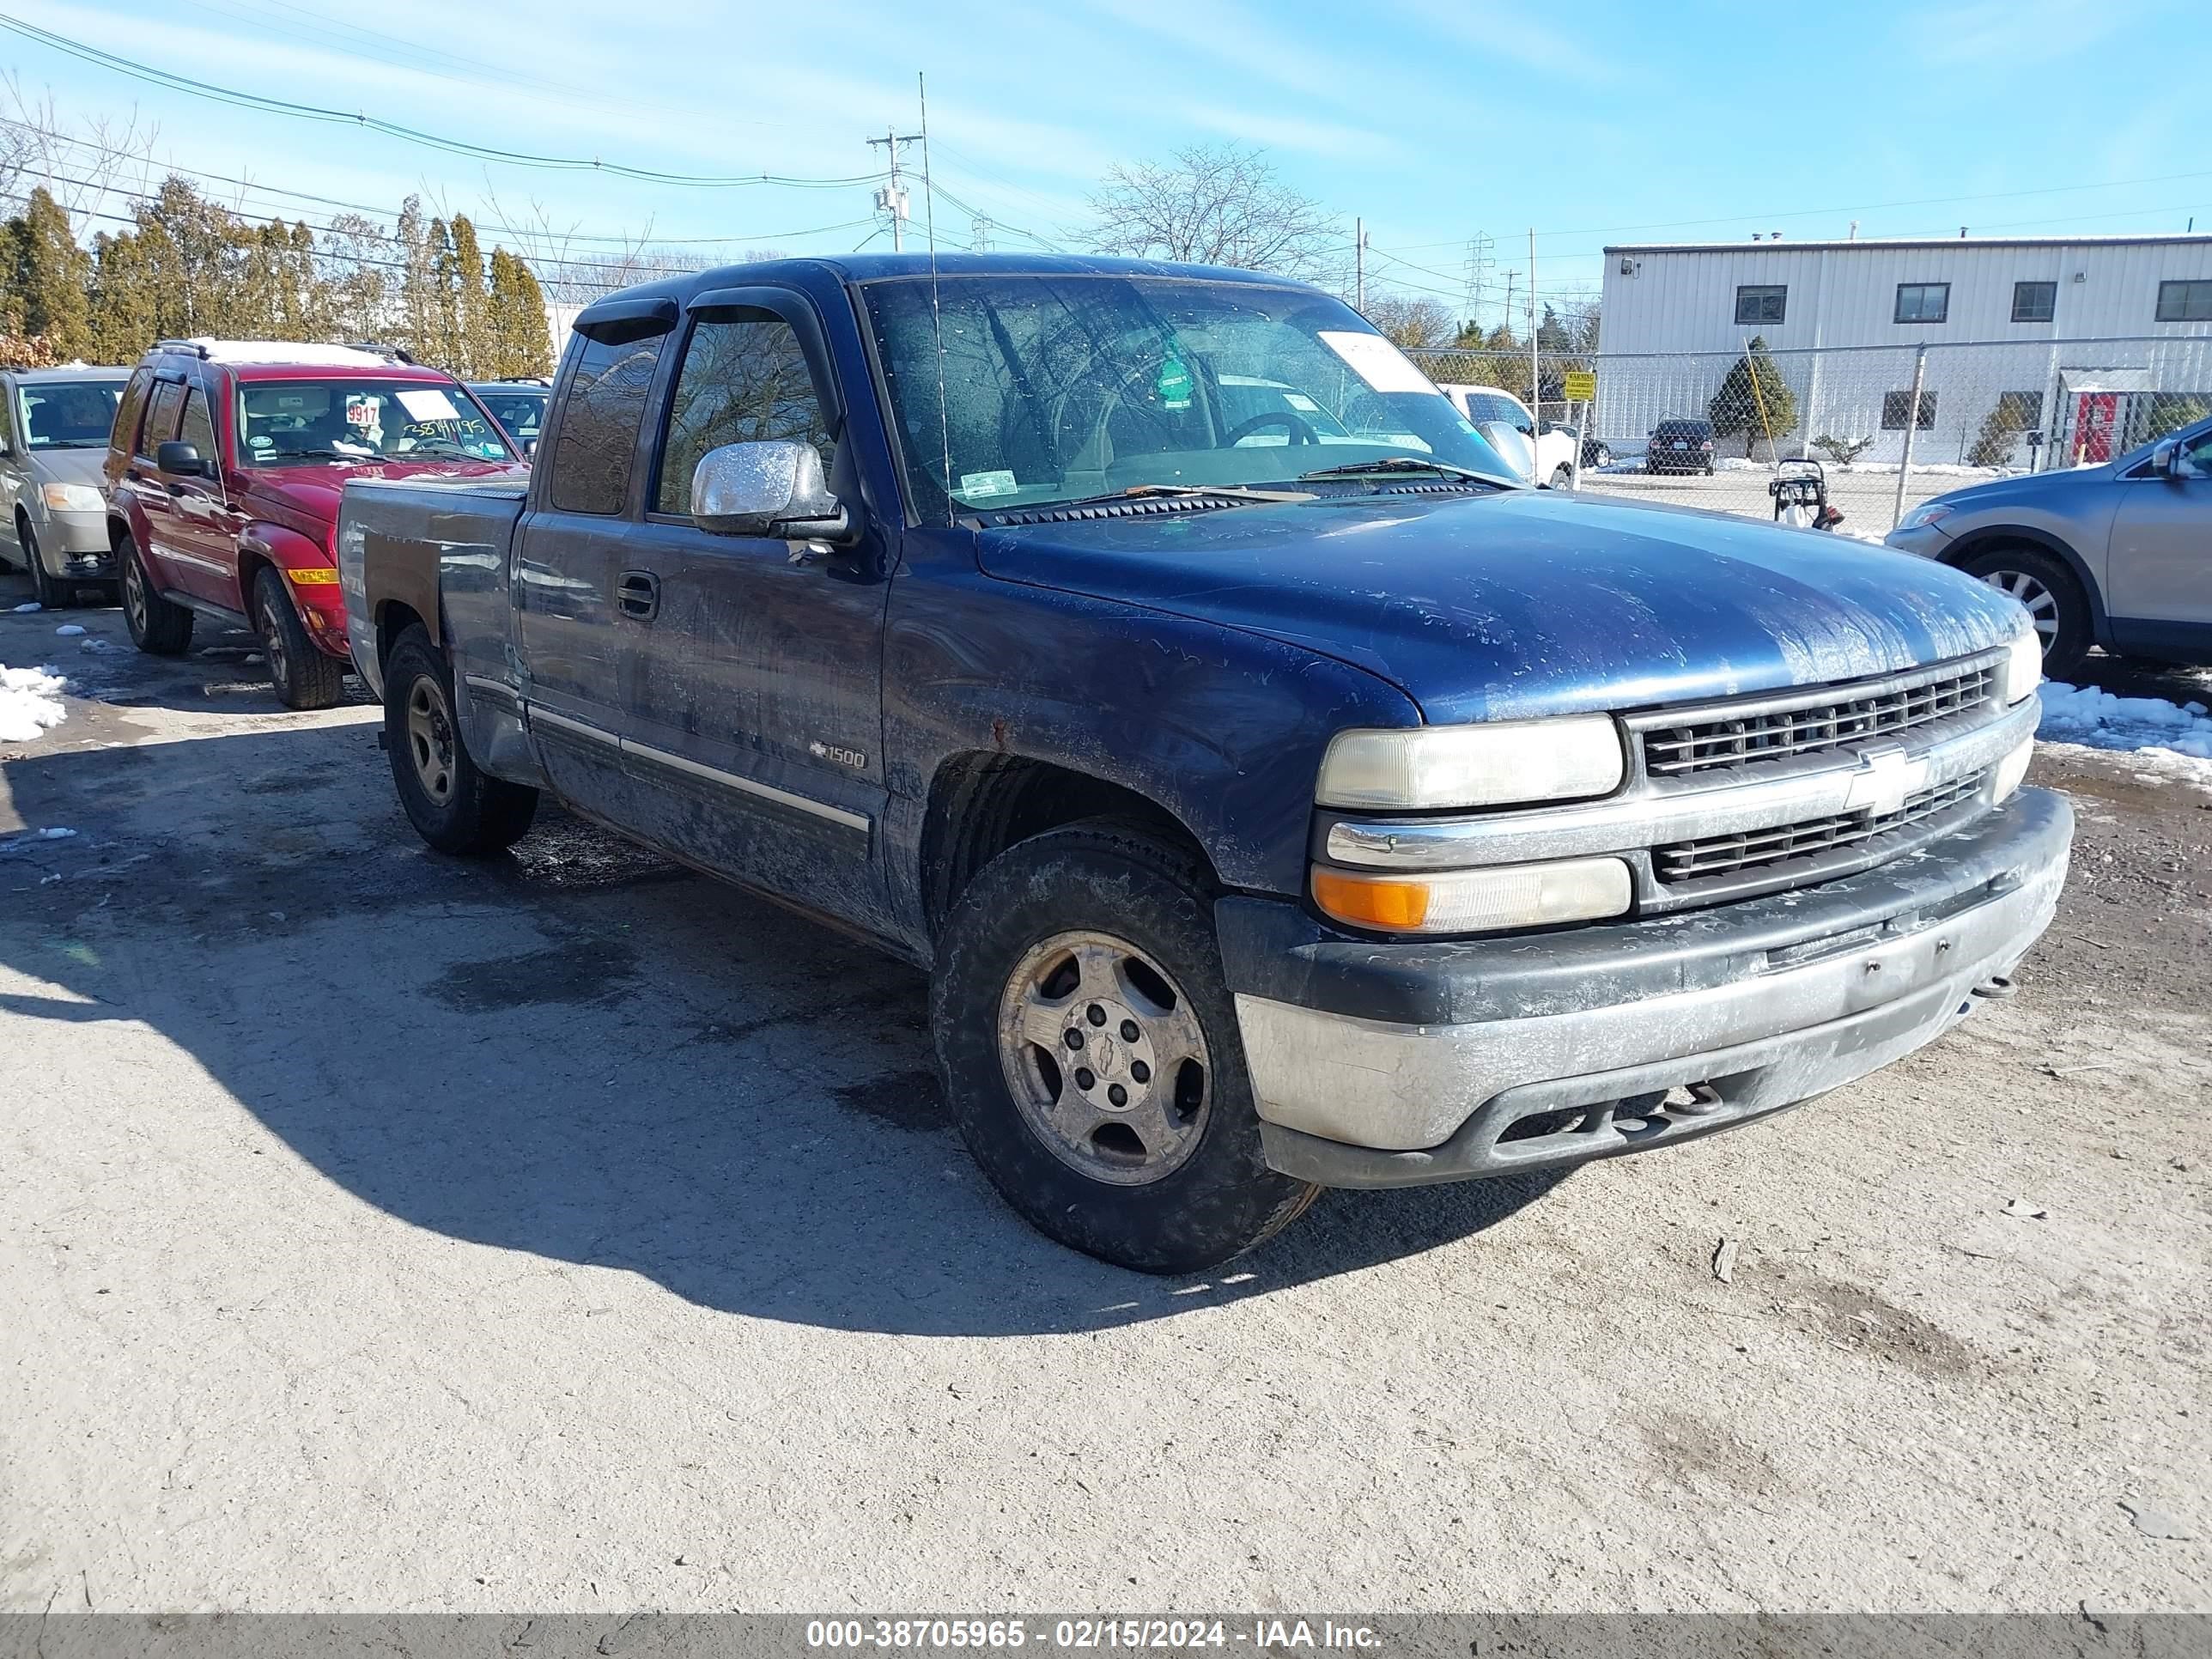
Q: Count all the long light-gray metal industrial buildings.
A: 1